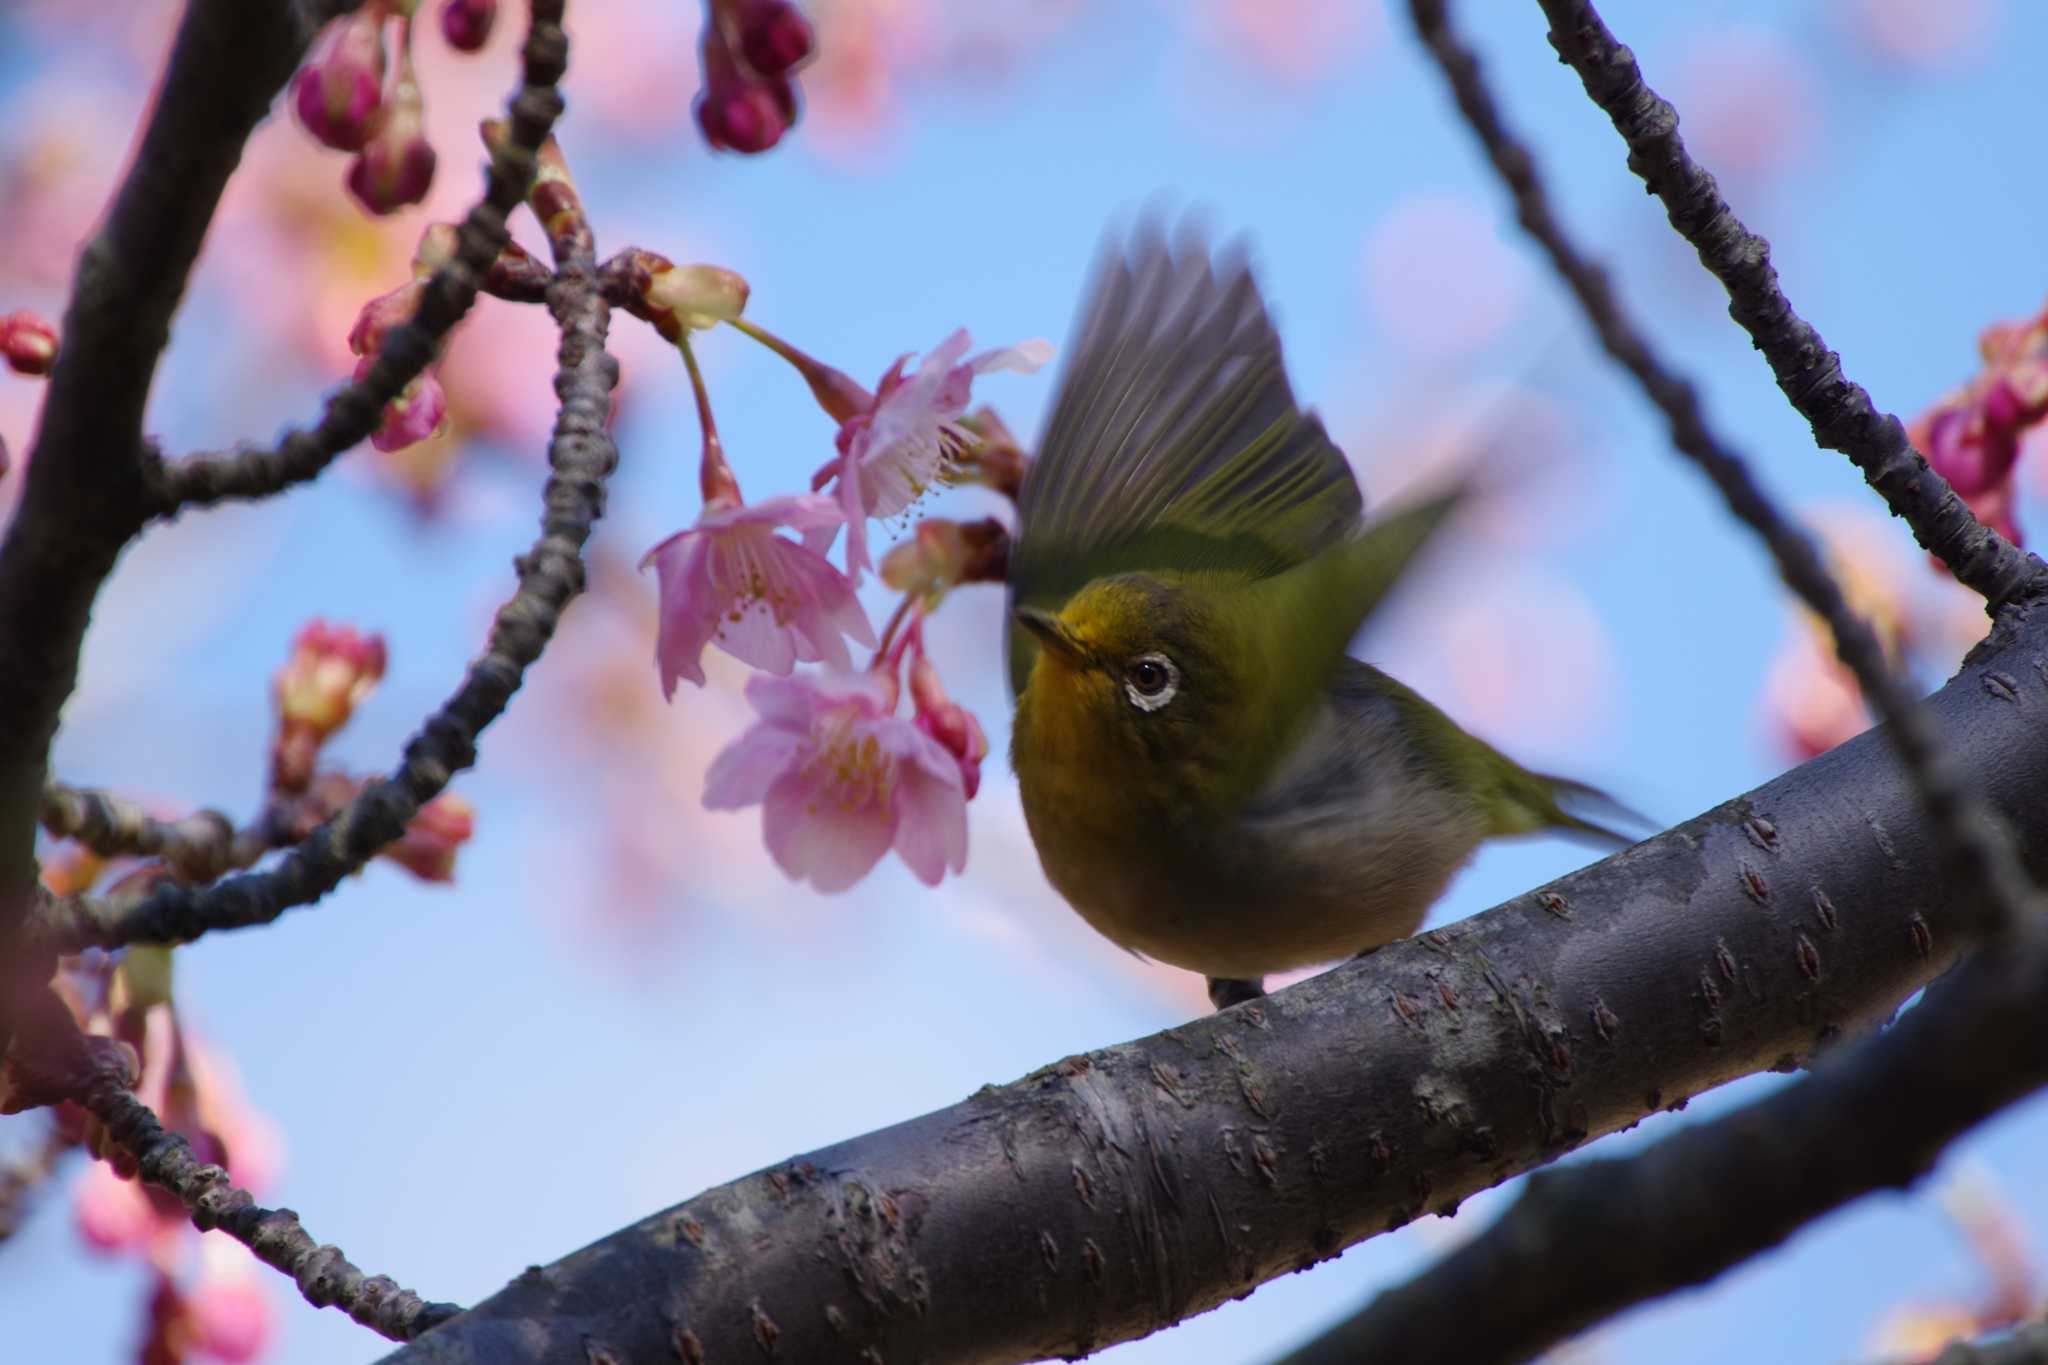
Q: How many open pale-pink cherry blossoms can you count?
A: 3